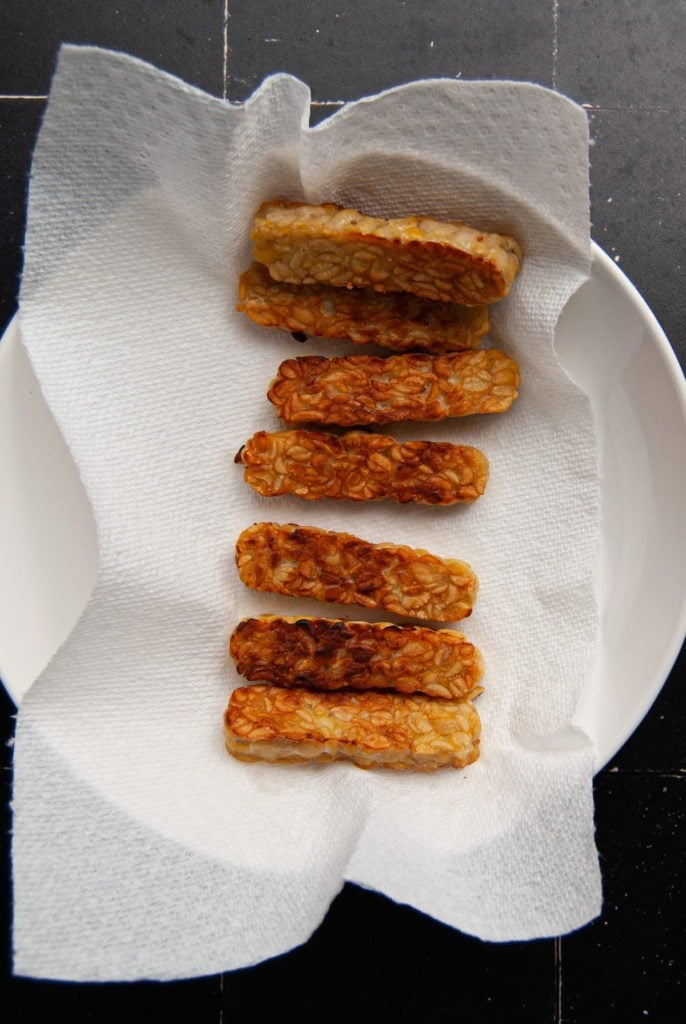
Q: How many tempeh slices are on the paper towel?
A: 7